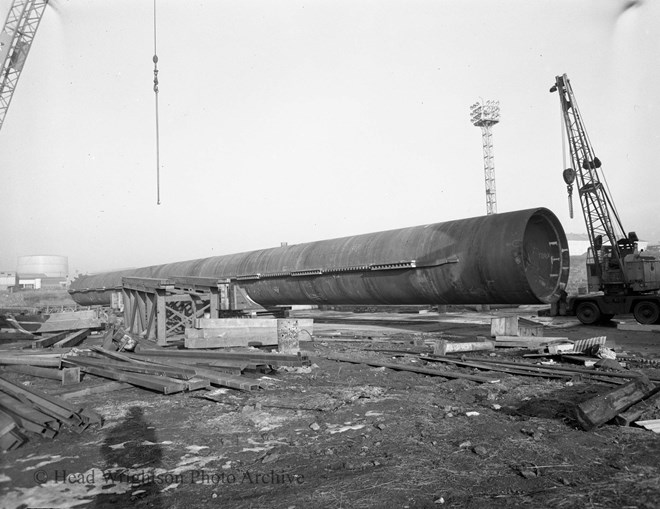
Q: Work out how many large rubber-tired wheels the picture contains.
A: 2